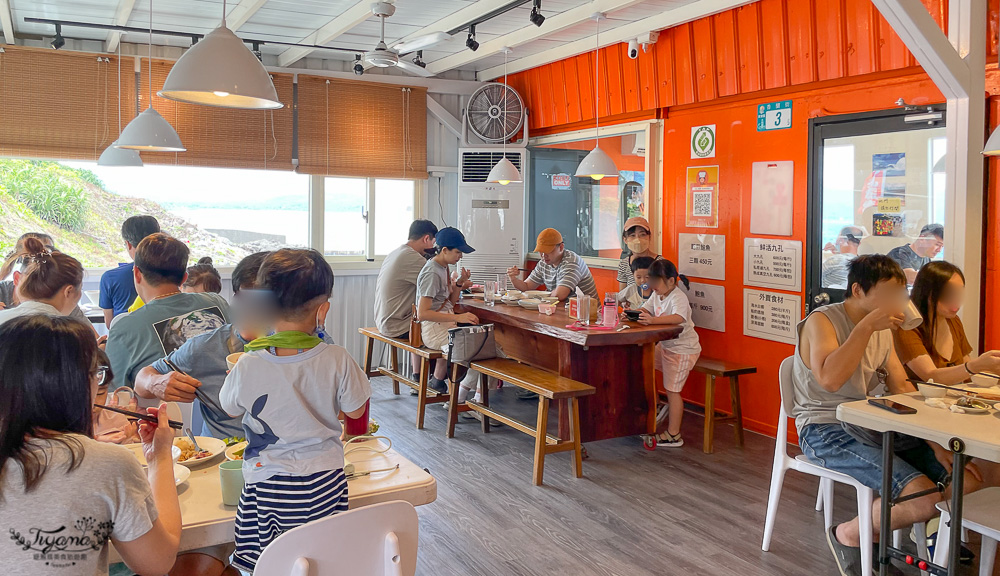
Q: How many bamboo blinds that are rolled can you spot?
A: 3